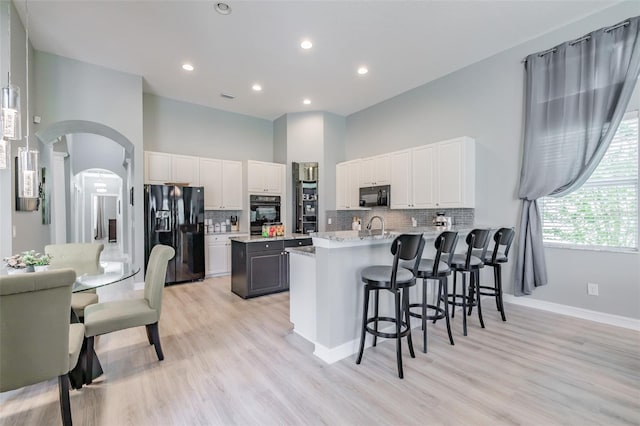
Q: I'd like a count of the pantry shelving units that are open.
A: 1